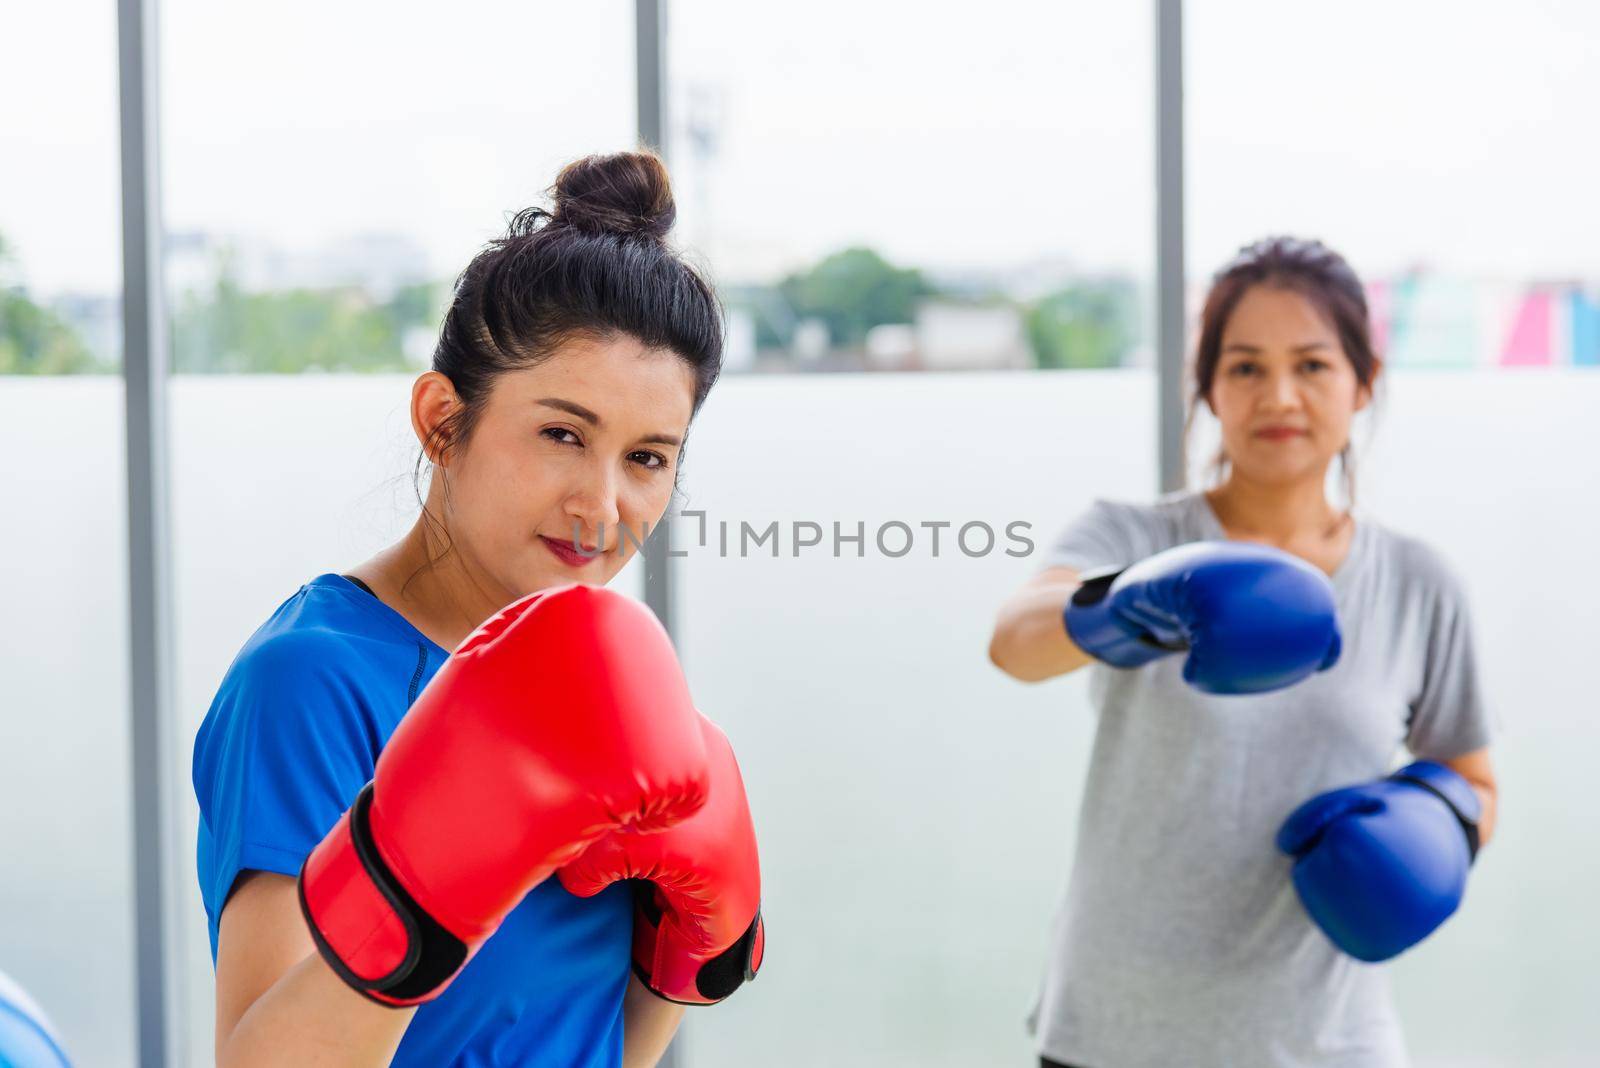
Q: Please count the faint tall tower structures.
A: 1